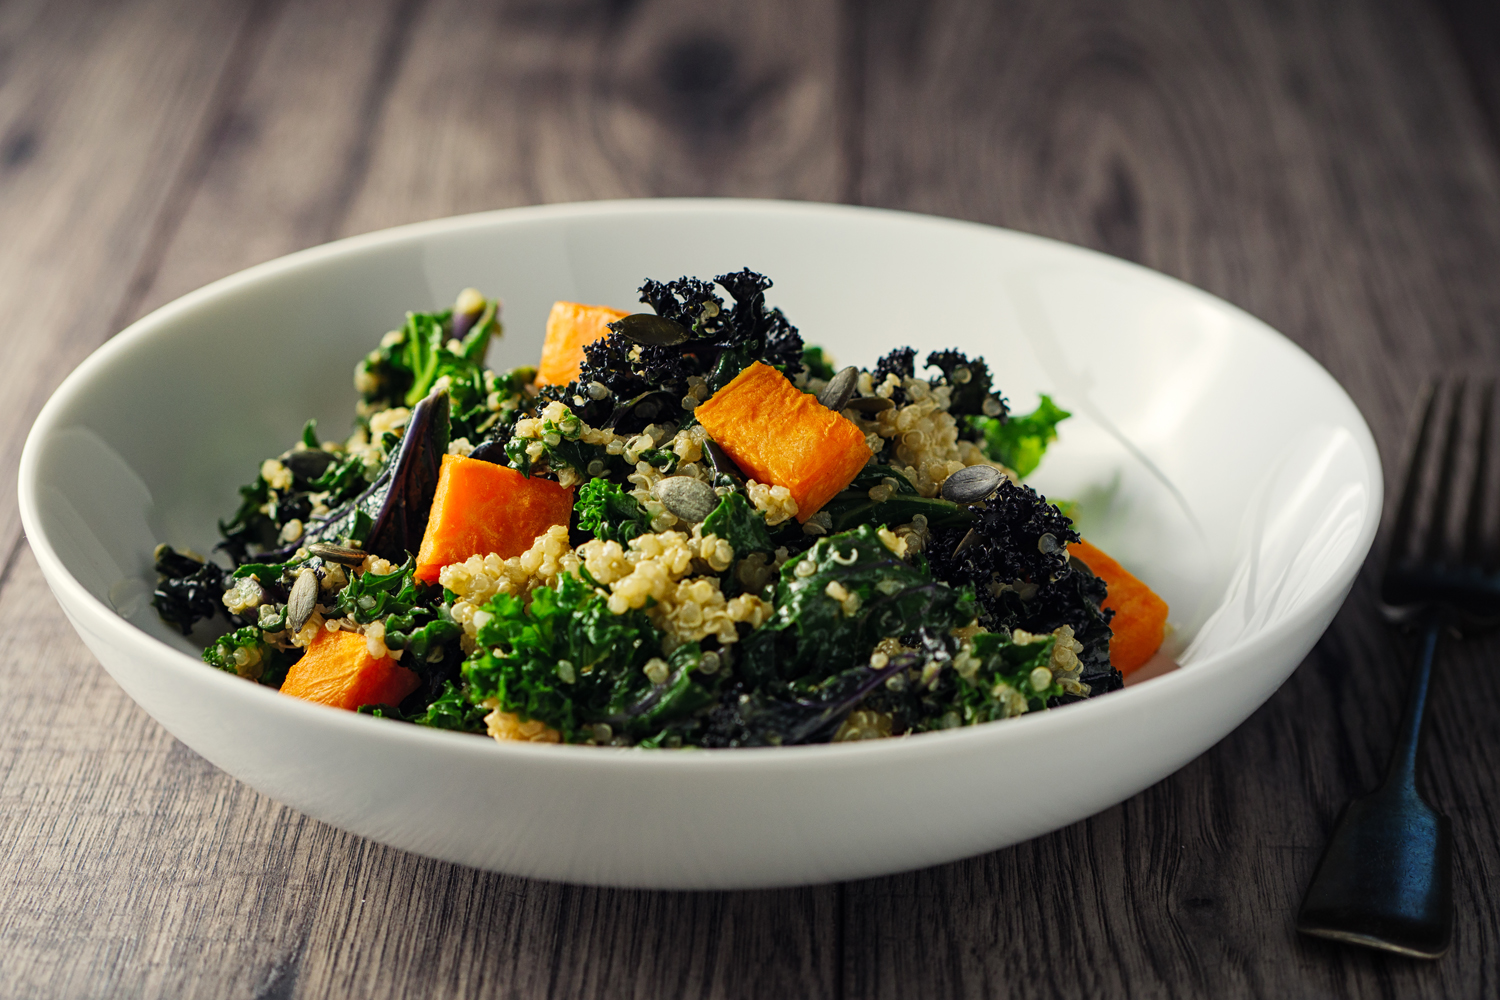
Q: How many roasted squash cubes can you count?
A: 5